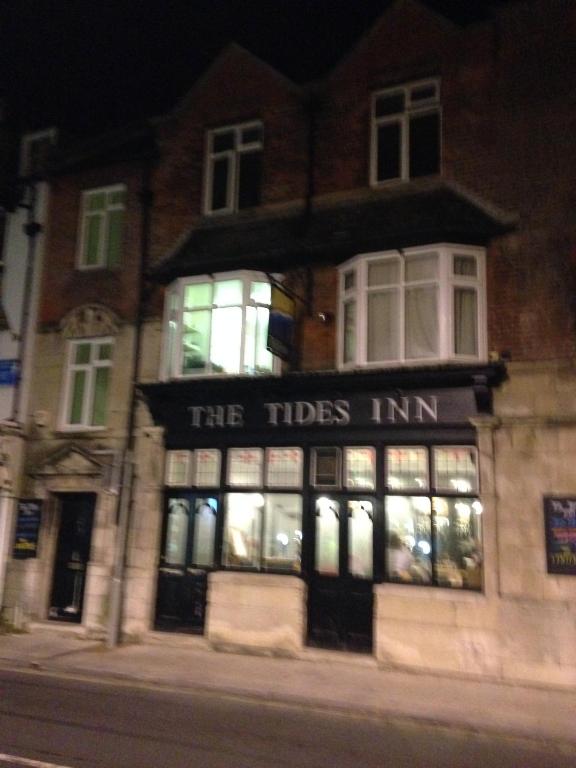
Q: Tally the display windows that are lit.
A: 2